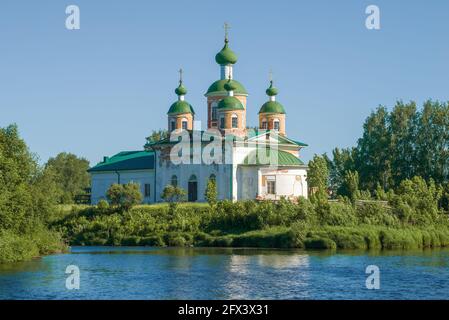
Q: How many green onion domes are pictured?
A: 4